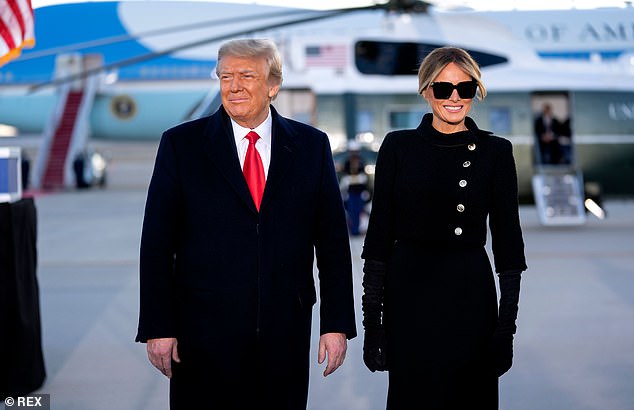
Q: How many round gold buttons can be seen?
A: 5